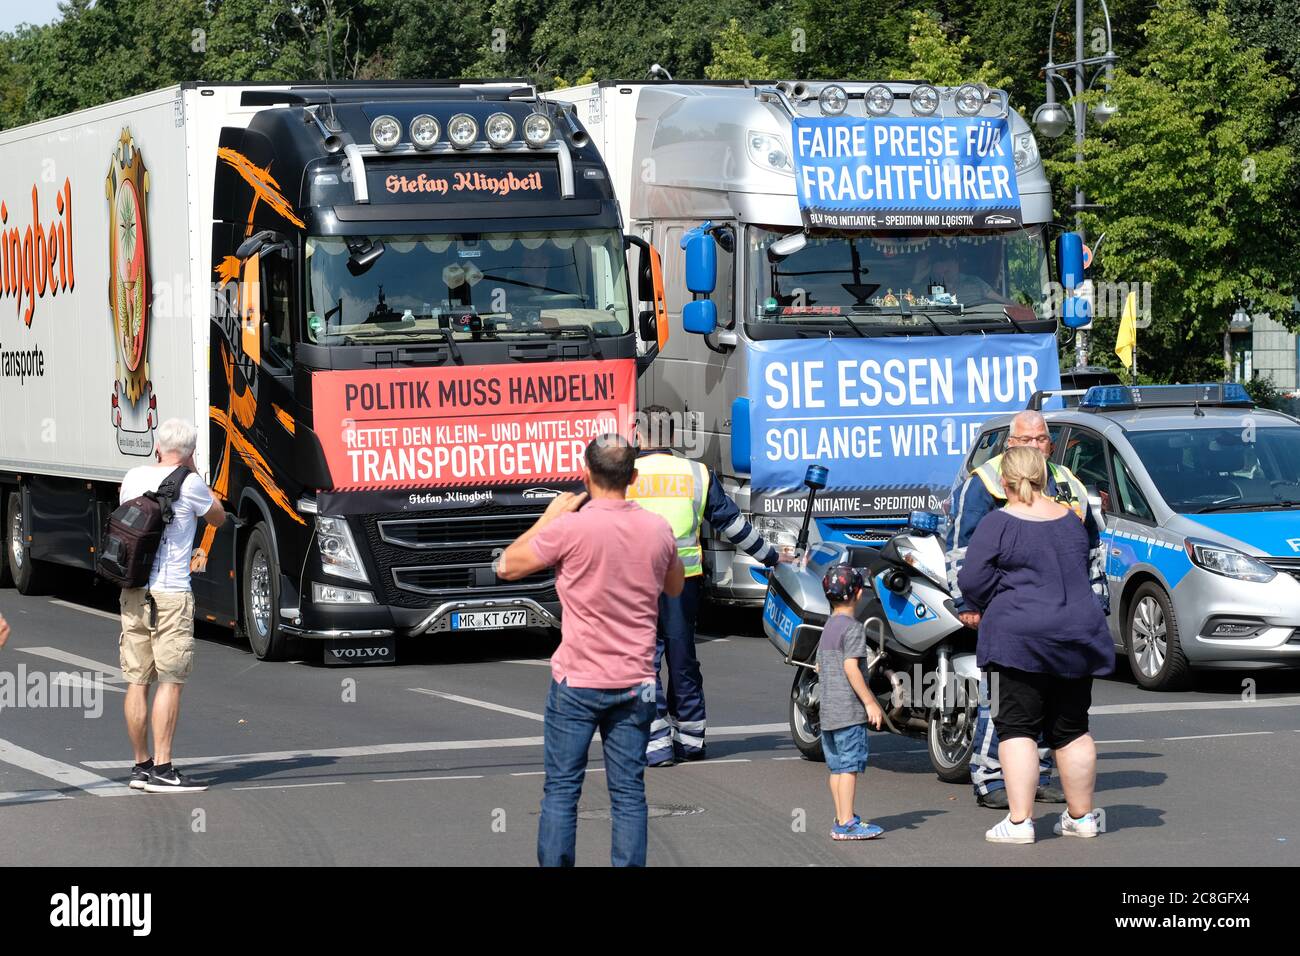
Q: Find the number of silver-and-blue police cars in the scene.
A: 1